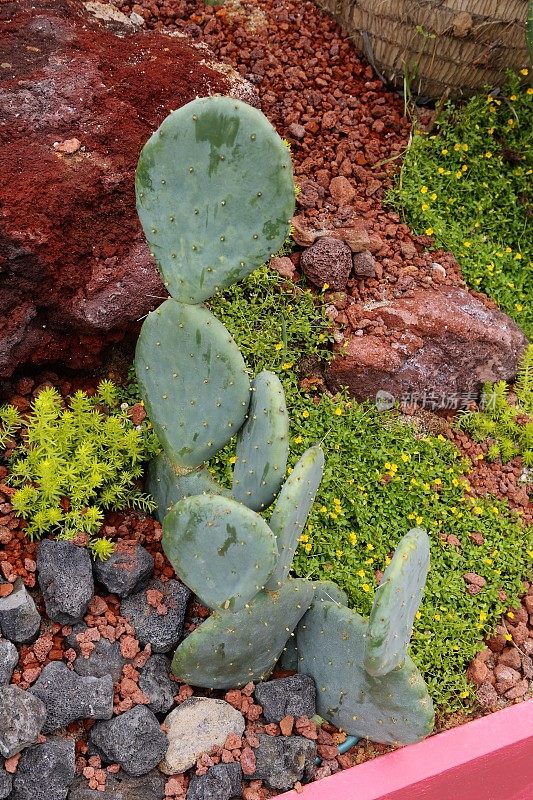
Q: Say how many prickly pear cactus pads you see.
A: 10